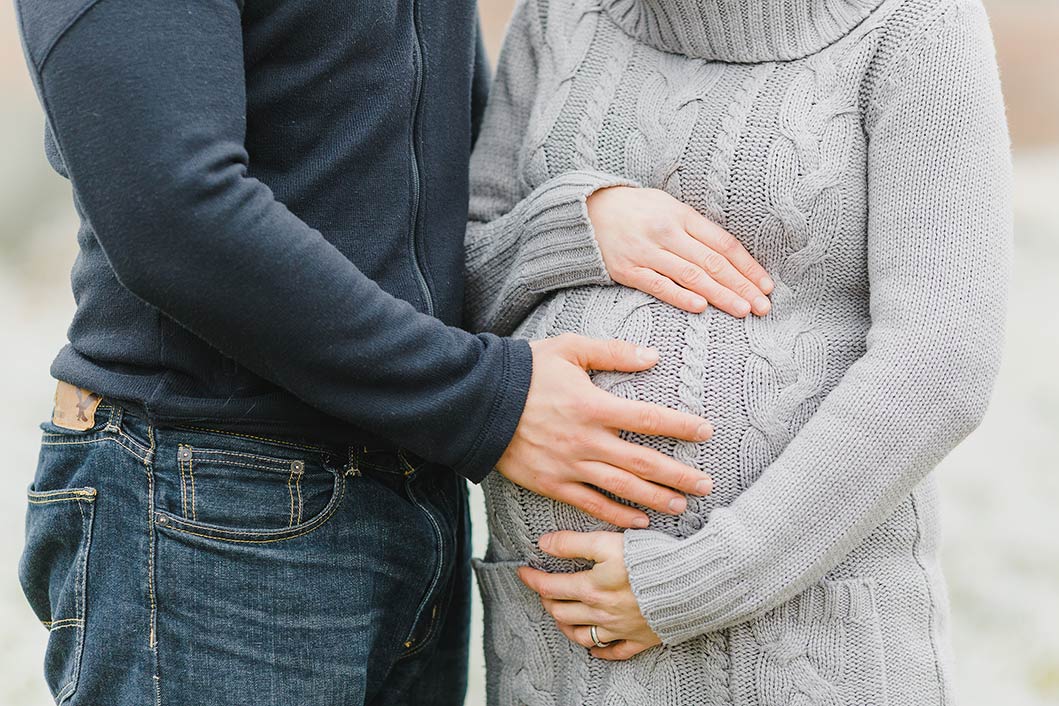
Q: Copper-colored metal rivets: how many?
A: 3